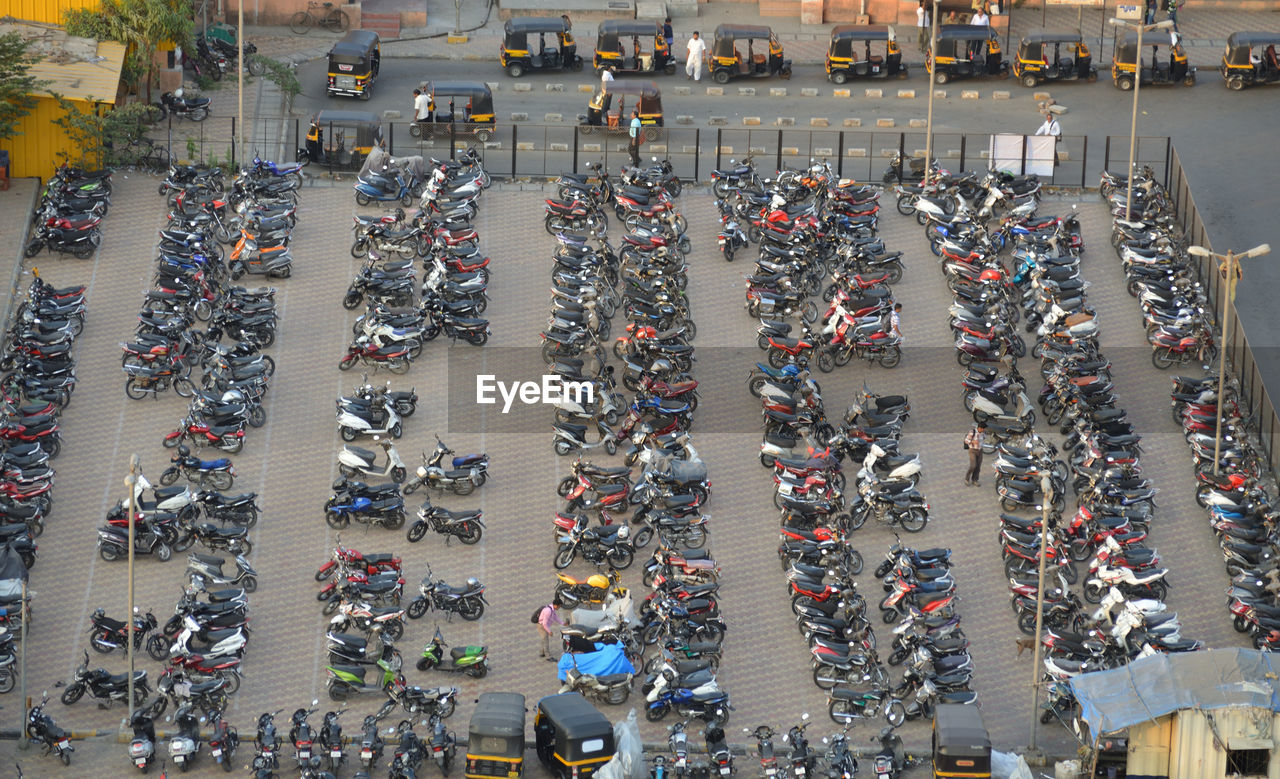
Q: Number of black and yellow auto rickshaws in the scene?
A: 15